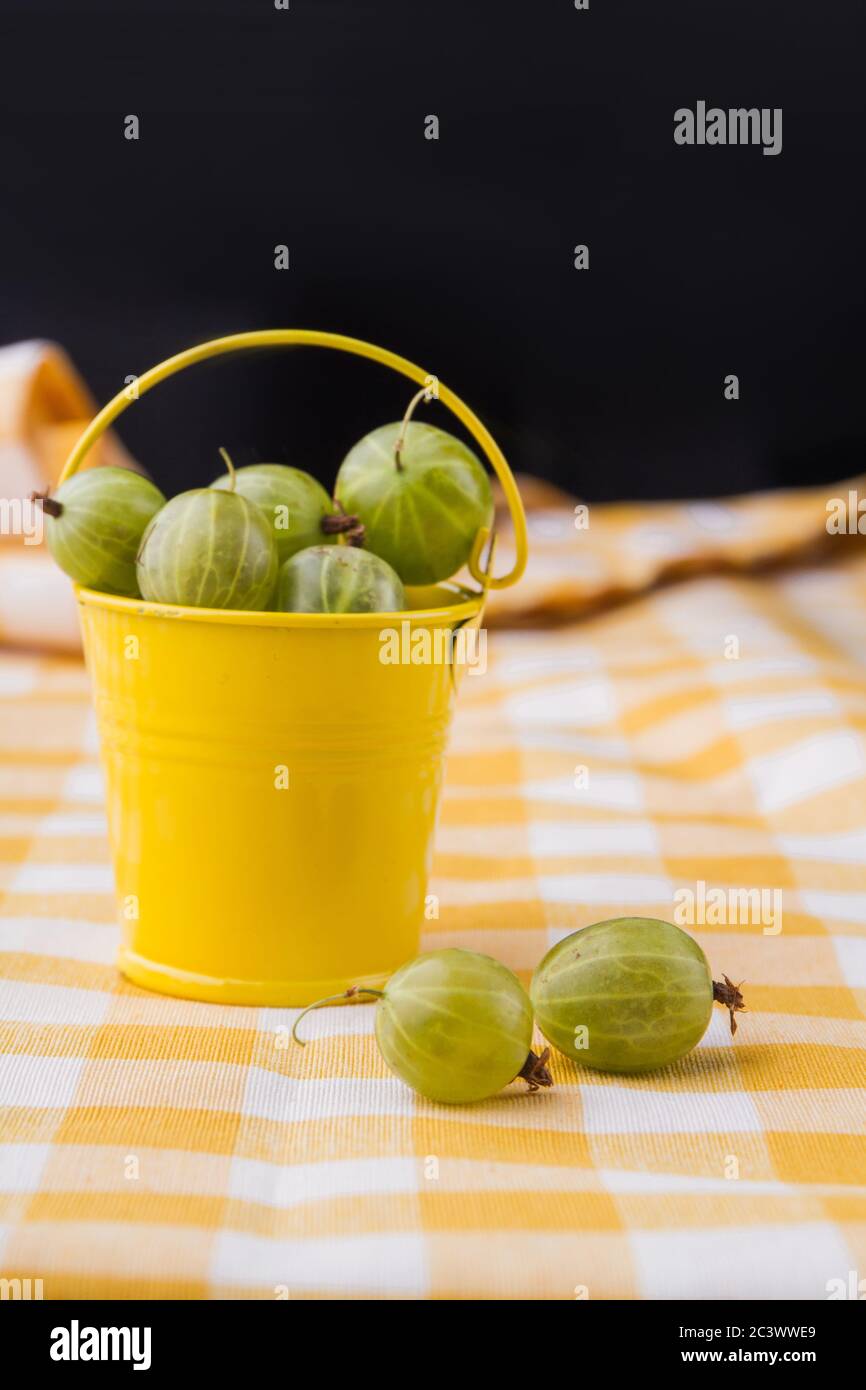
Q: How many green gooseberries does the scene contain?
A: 7